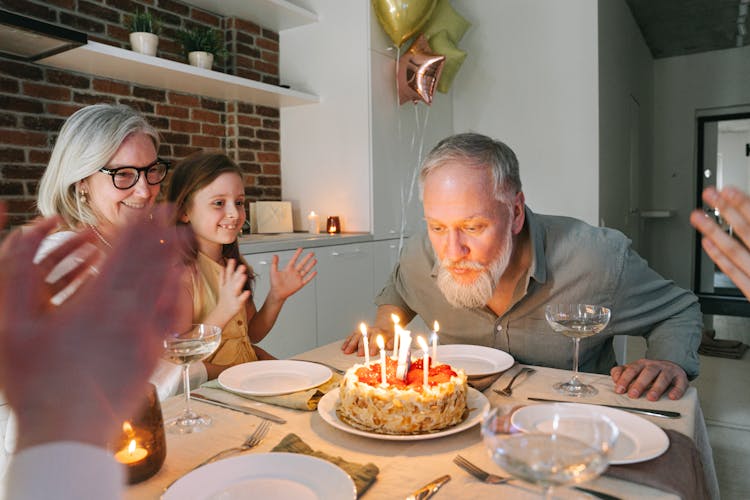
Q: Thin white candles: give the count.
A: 5